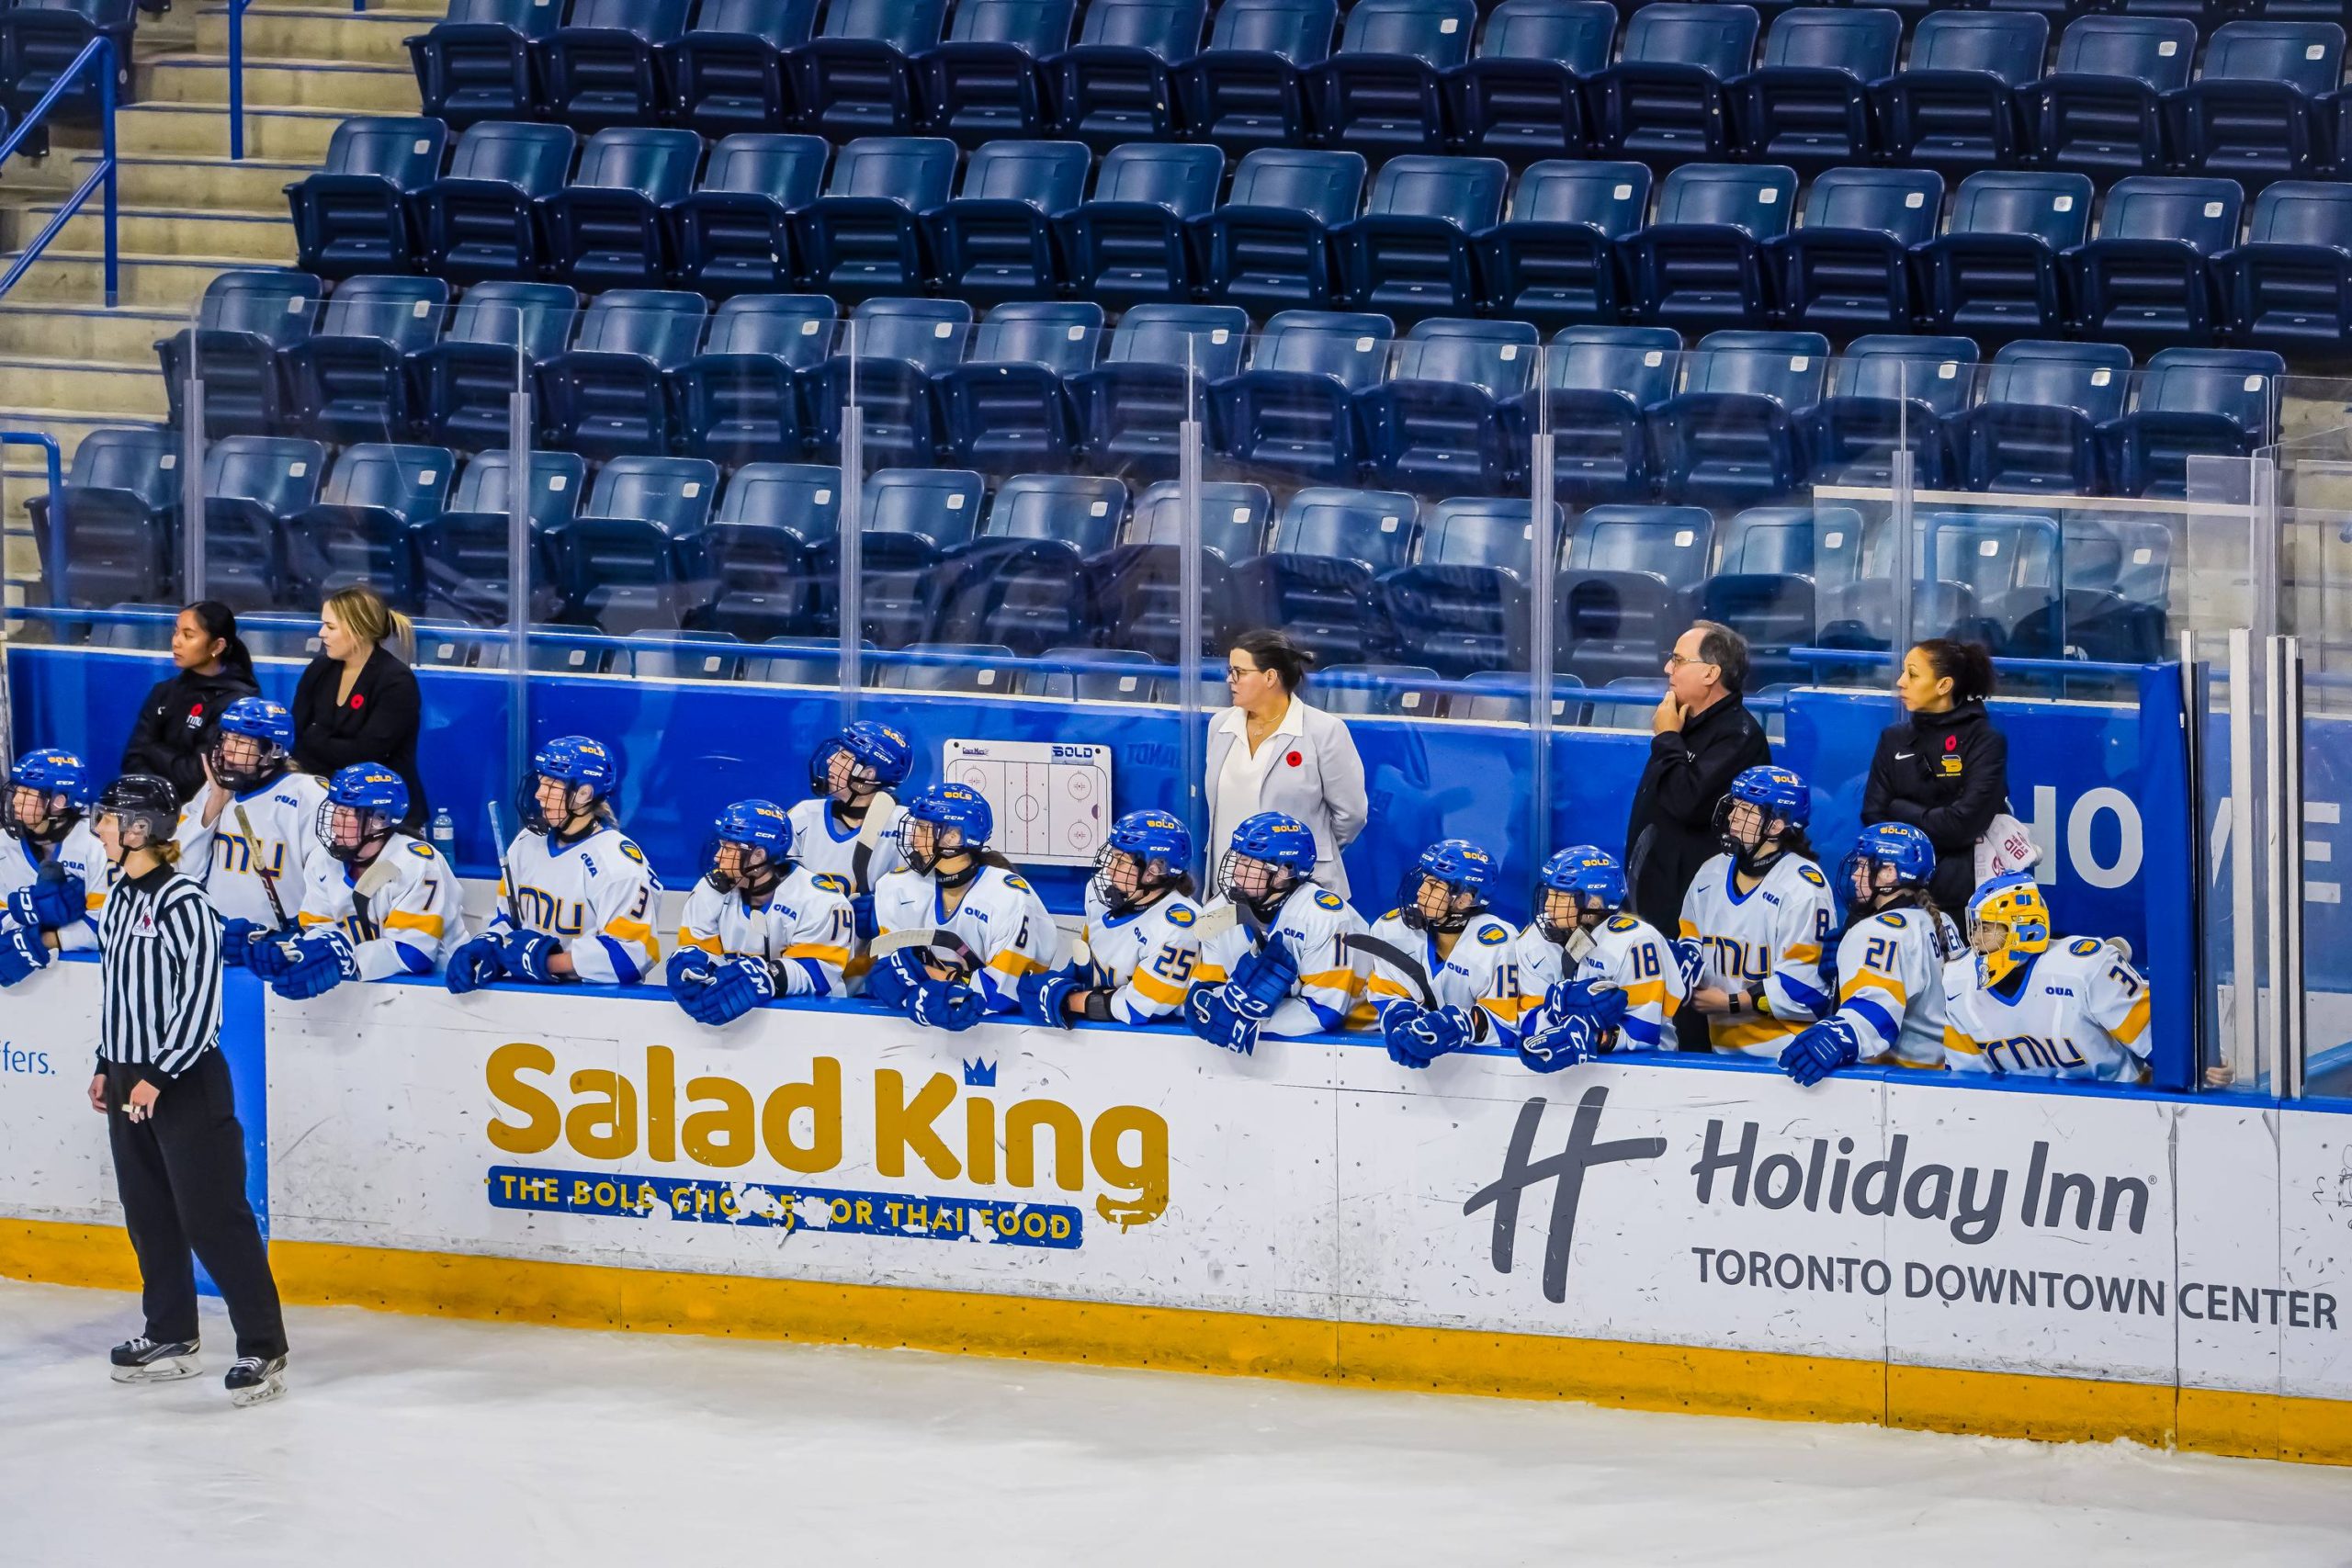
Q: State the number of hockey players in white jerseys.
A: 14